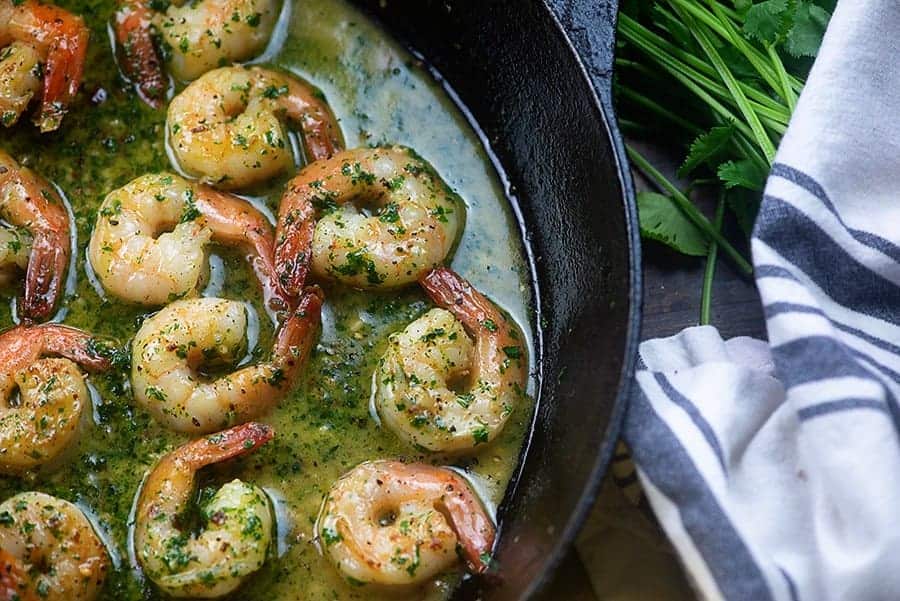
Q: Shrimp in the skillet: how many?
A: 12